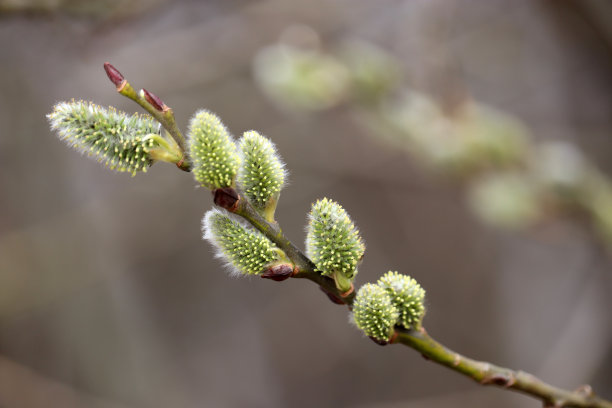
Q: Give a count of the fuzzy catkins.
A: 7